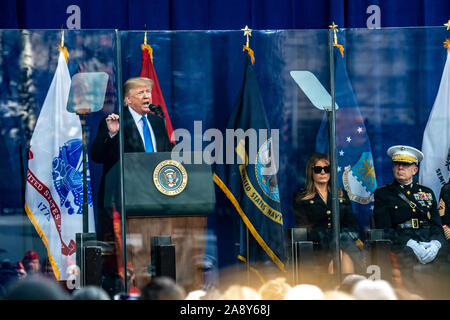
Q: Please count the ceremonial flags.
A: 5